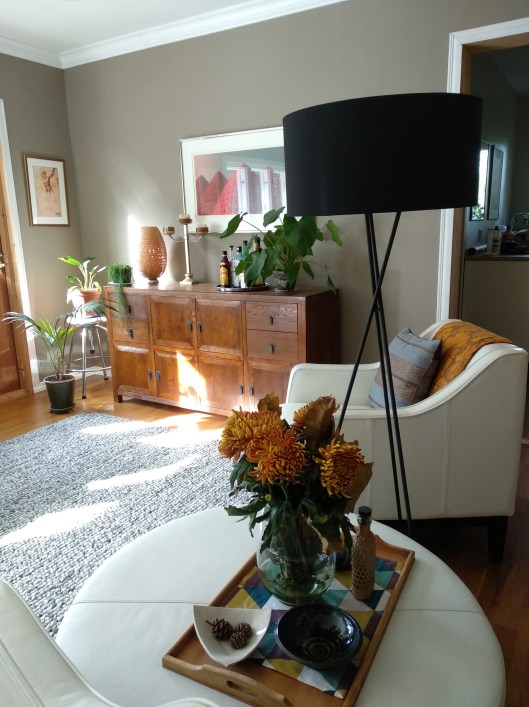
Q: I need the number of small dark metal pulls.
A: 10